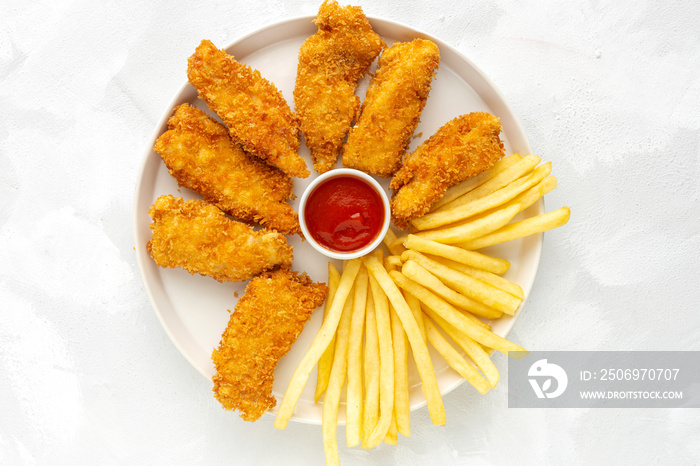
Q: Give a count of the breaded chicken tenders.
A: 7